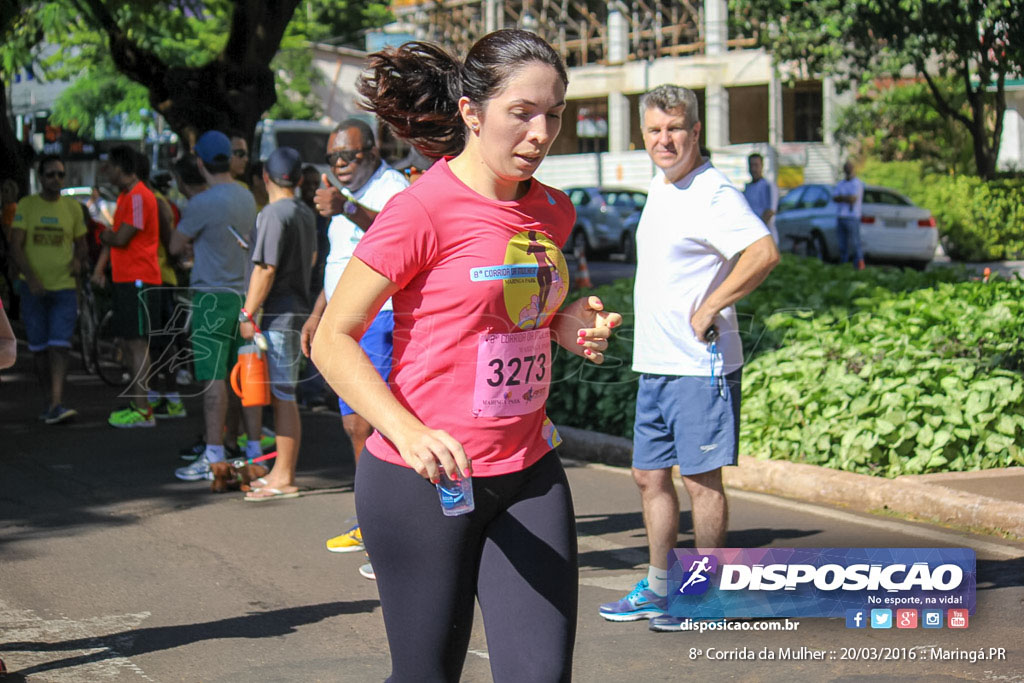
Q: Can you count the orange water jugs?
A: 1